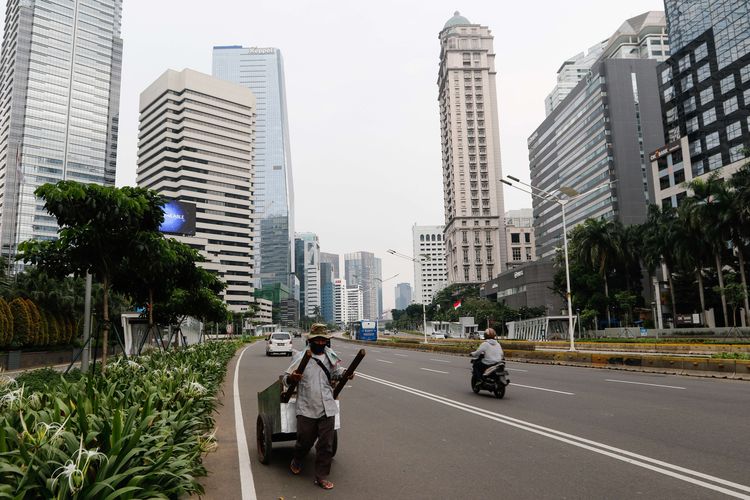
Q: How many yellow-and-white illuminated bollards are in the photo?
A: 0